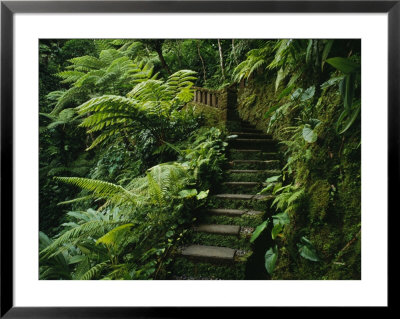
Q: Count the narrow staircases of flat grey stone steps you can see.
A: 1